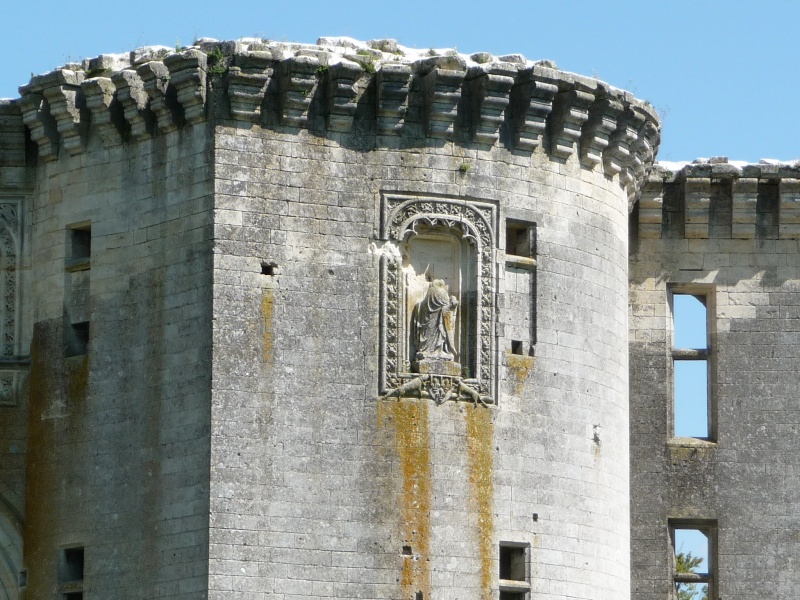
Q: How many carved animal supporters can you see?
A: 2